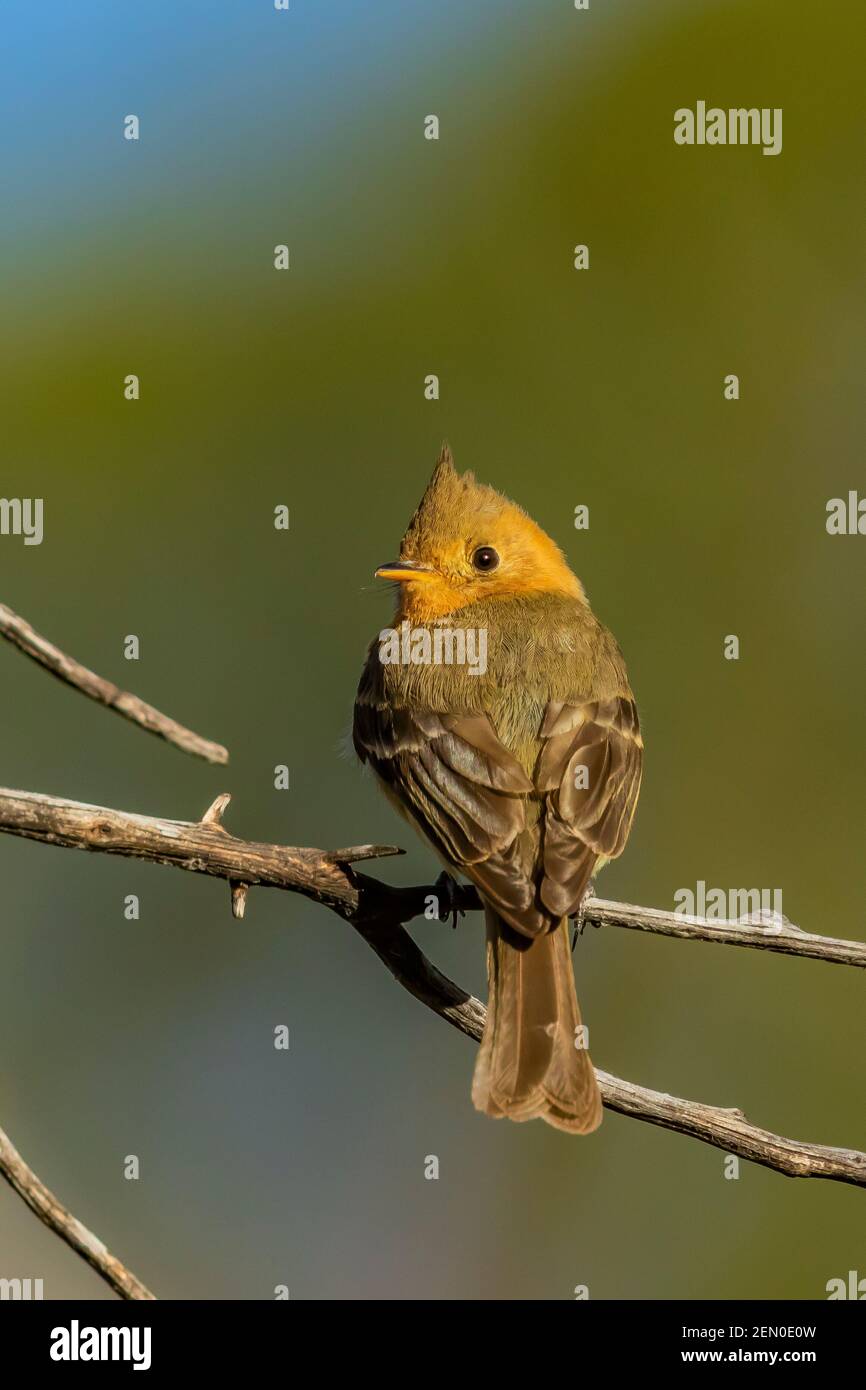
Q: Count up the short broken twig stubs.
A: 3